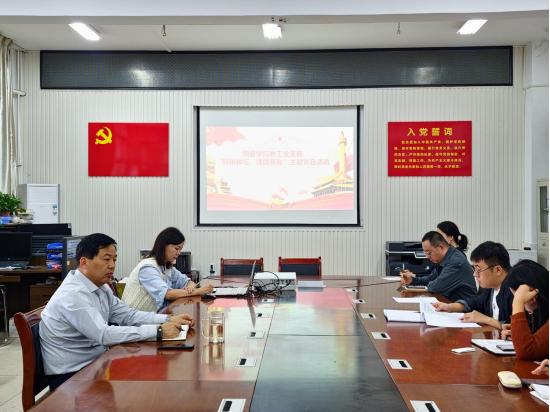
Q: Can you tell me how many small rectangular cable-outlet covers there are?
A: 11